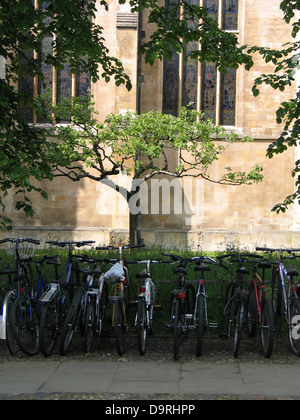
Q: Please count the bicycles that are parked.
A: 12